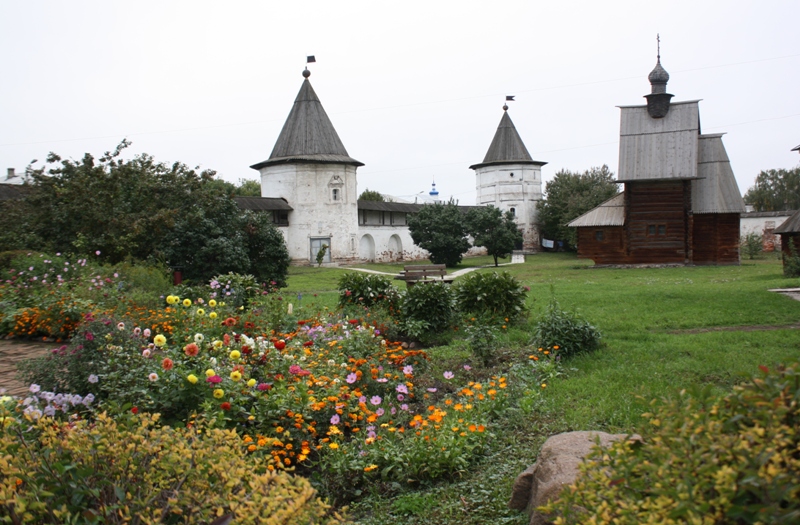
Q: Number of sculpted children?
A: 0